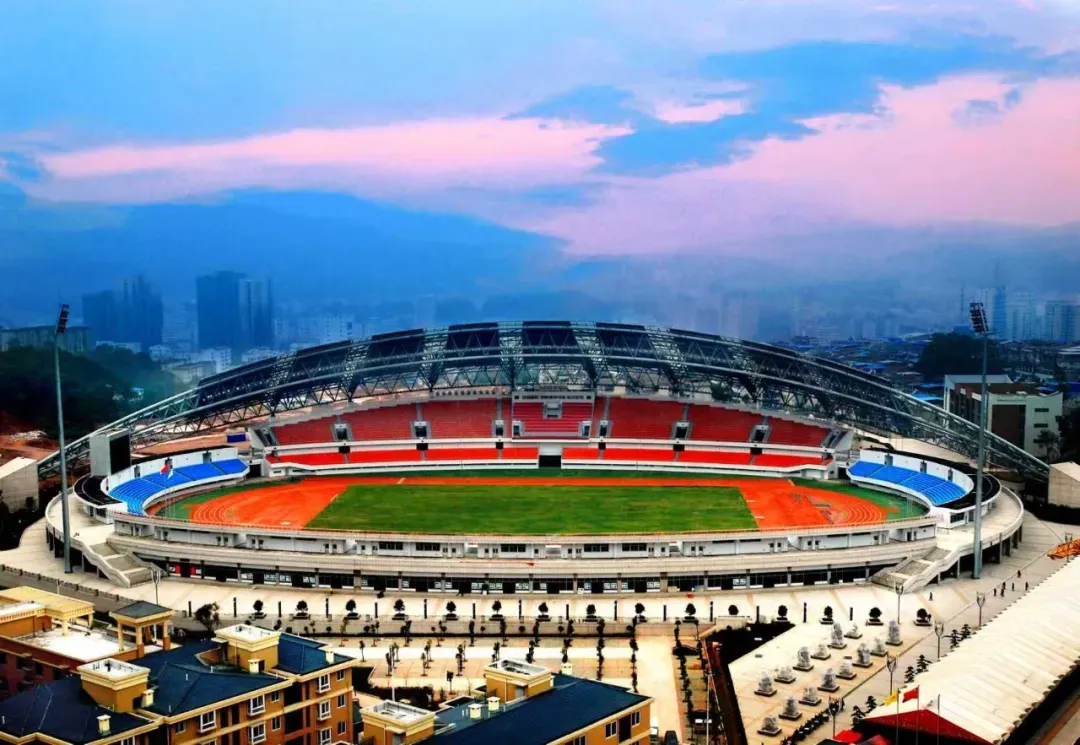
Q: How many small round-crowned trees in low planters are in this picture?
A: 15